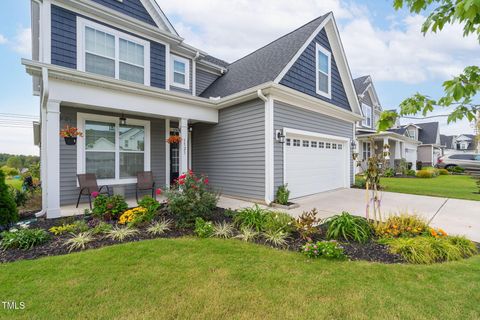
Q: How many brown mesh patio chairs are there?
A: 2